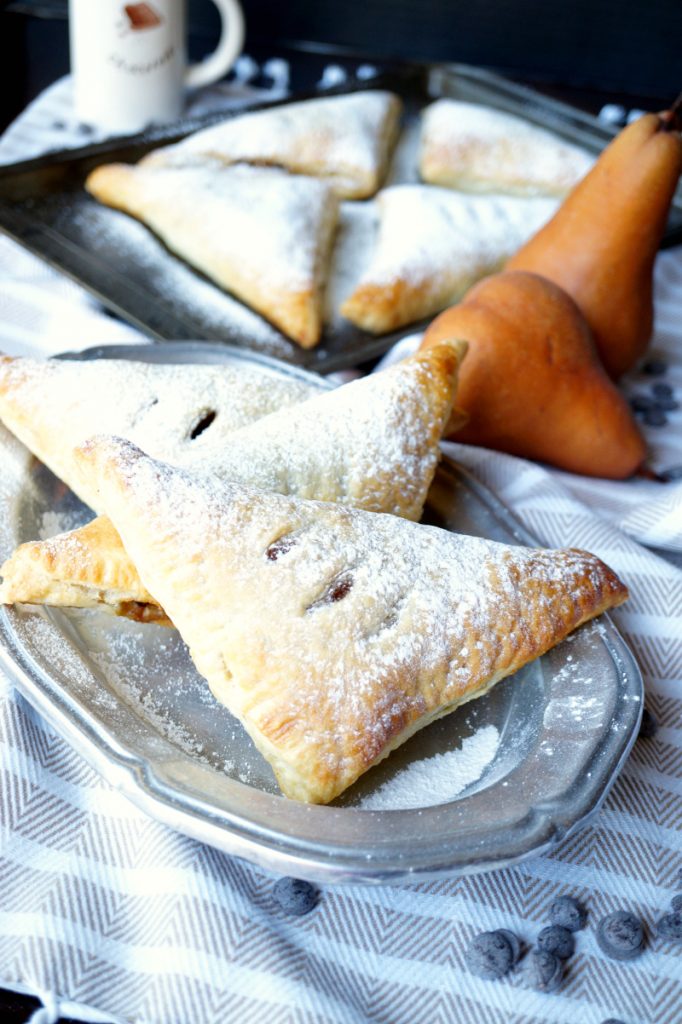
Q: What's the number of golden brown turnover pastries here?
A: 7